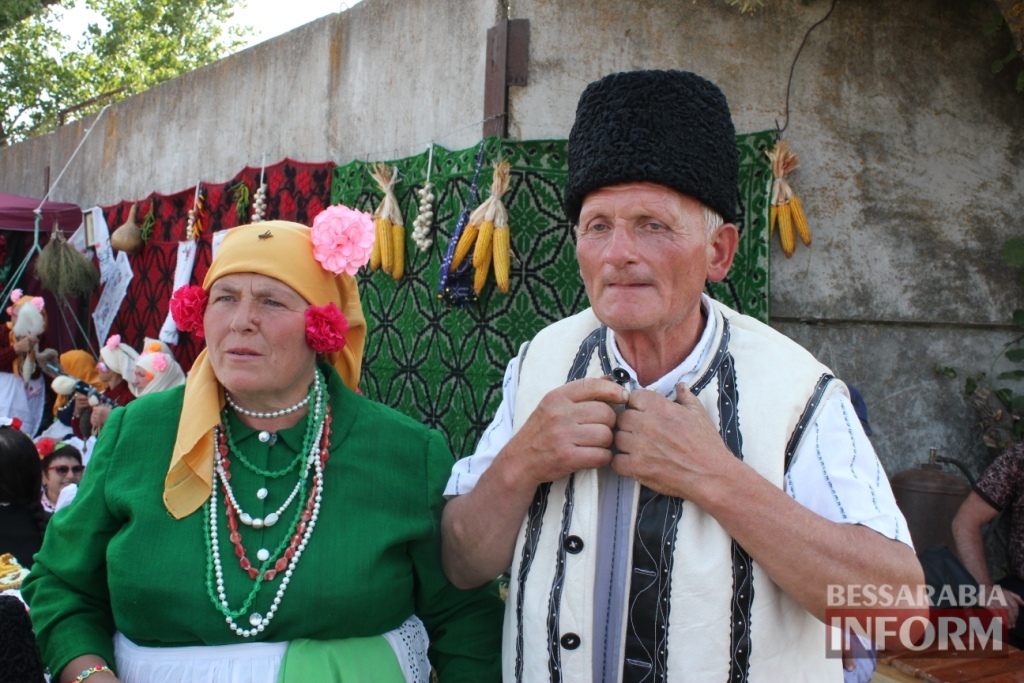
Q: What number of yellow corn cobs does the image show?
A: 10